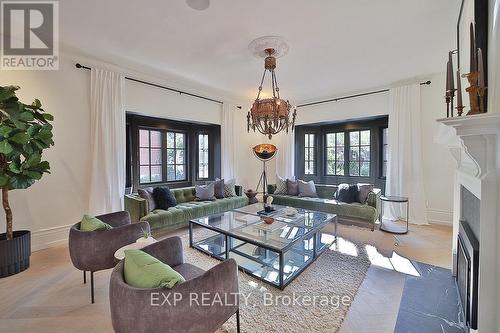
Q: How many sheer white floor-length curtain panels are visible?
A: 4